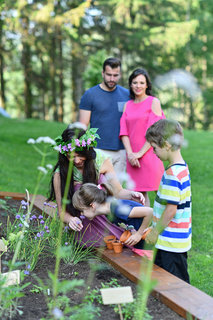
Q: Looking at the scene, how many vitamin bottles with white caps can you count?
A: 0